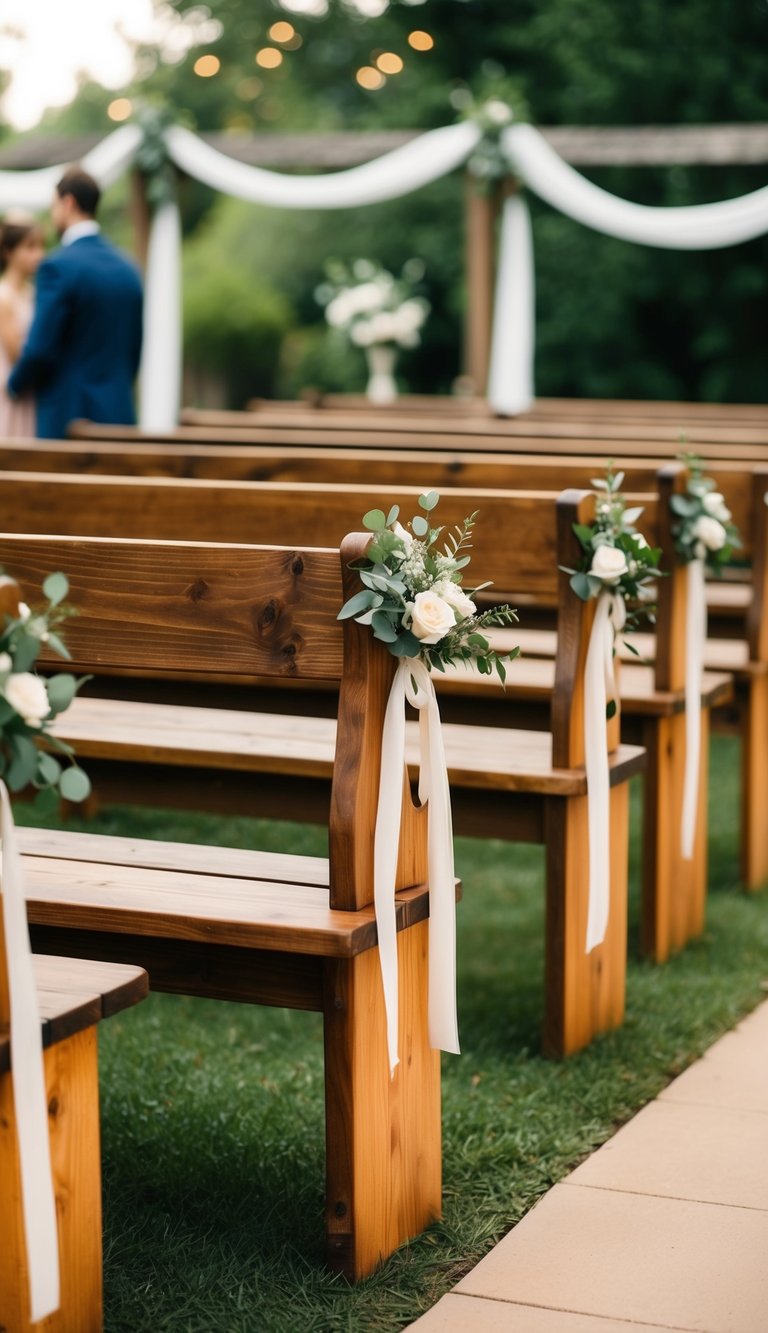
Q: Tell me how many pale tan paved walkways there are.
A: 1